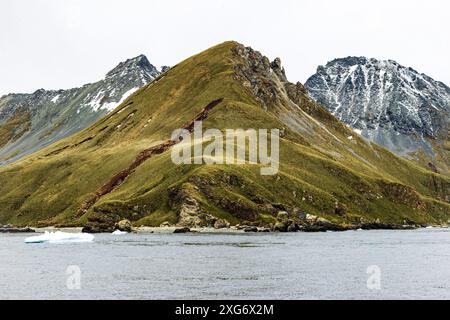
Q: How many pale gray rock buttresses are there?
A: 1